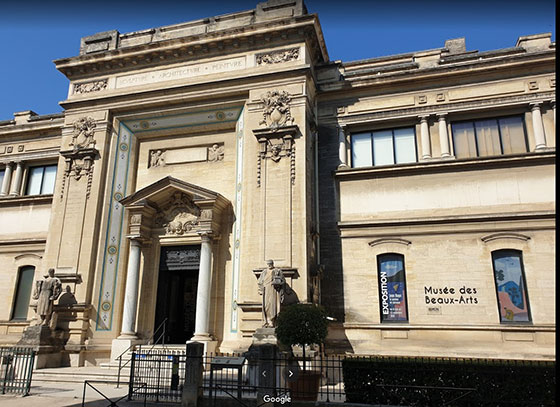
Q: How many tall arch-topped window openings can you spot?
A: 3